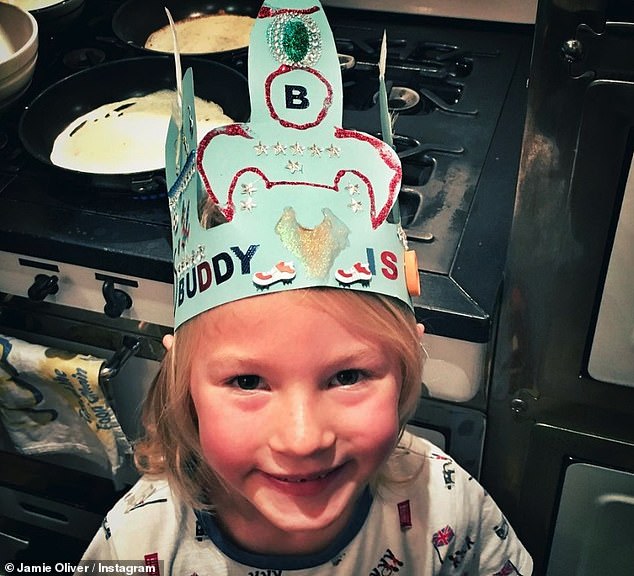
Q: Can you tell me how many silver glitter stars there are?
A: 10